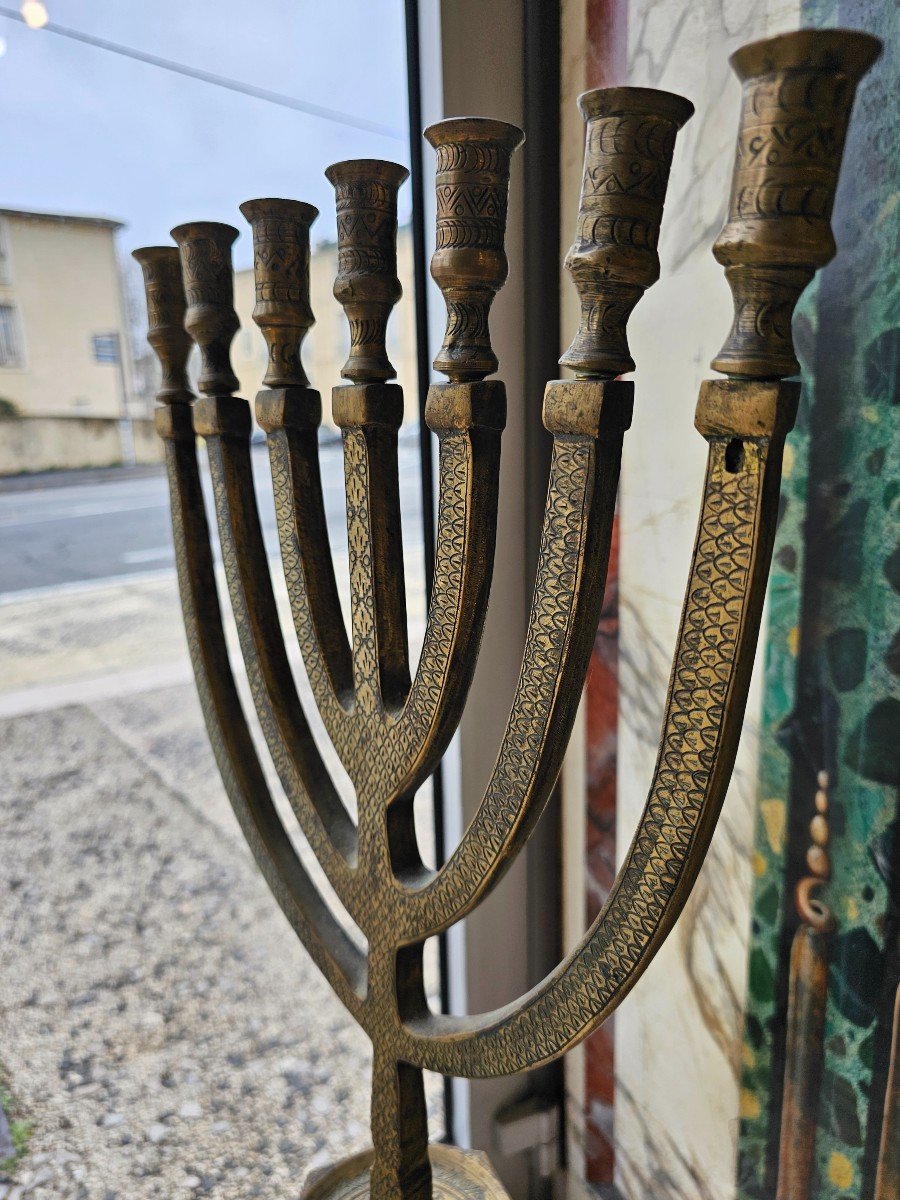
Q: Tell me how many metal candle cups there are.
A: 7